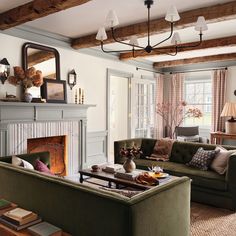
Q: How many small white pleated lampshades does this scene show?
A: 6